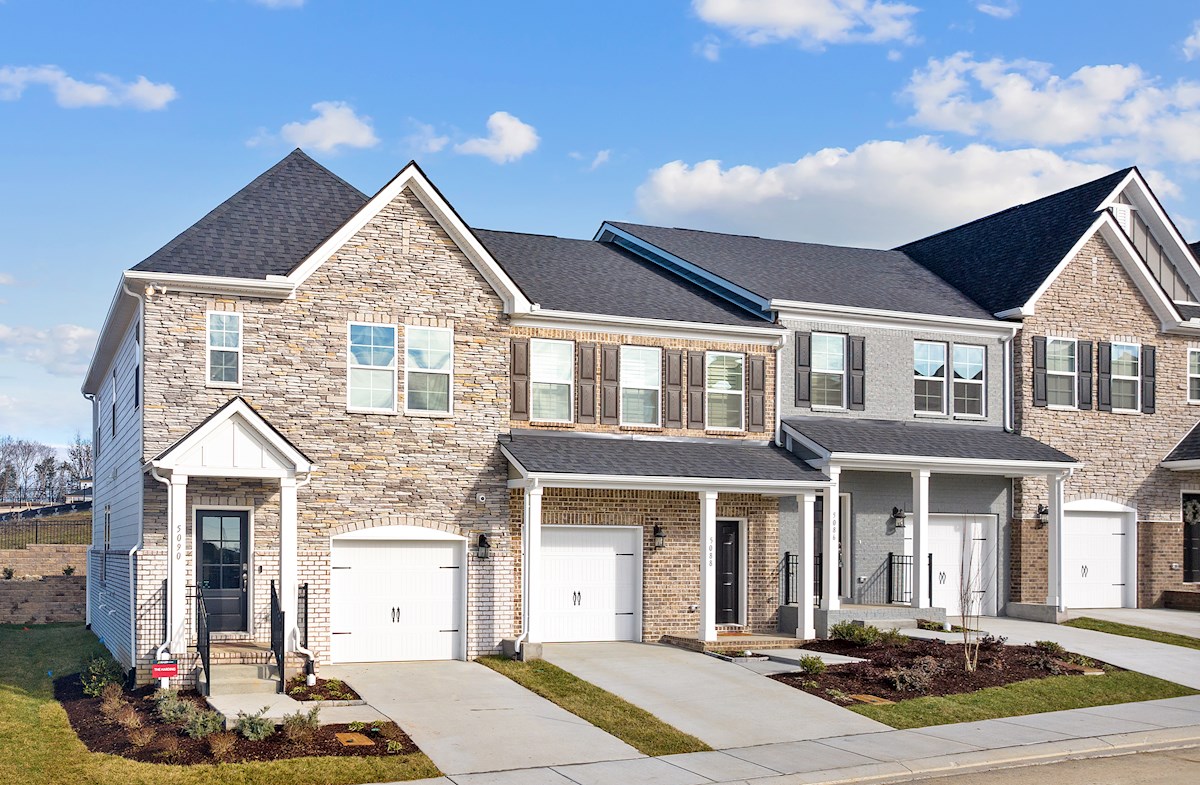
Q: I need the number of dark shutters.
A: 12